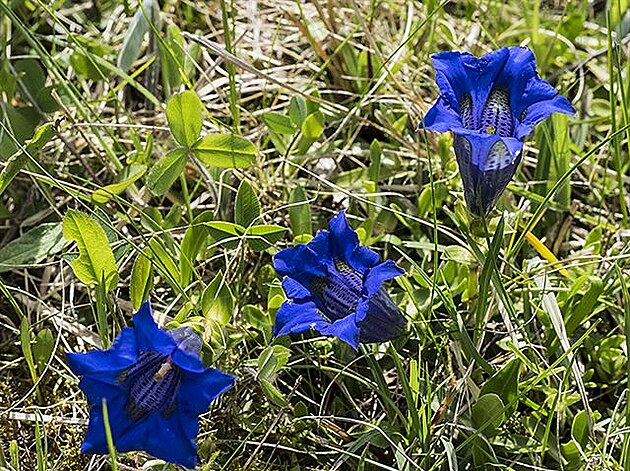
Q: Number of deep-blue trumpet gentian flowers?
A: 3